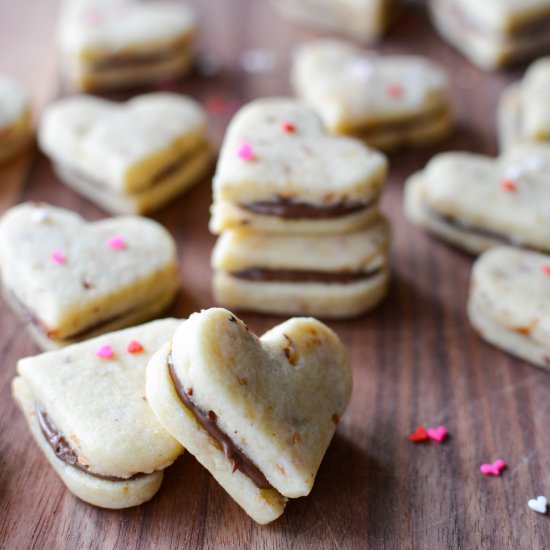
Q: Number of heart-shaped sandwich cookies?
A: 14